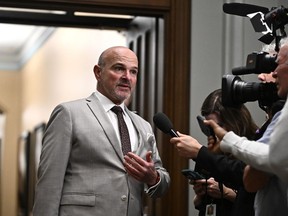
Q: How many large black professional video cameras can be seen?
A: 2